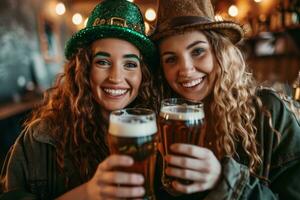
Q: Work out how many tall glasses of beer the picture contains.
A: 2